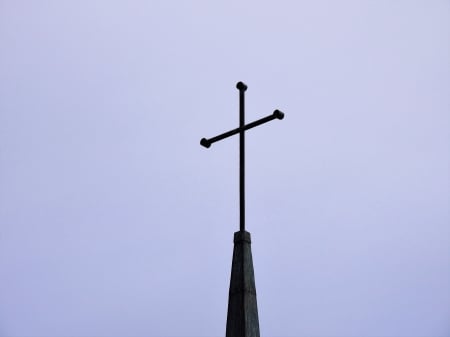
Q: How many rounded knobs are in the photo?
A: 3